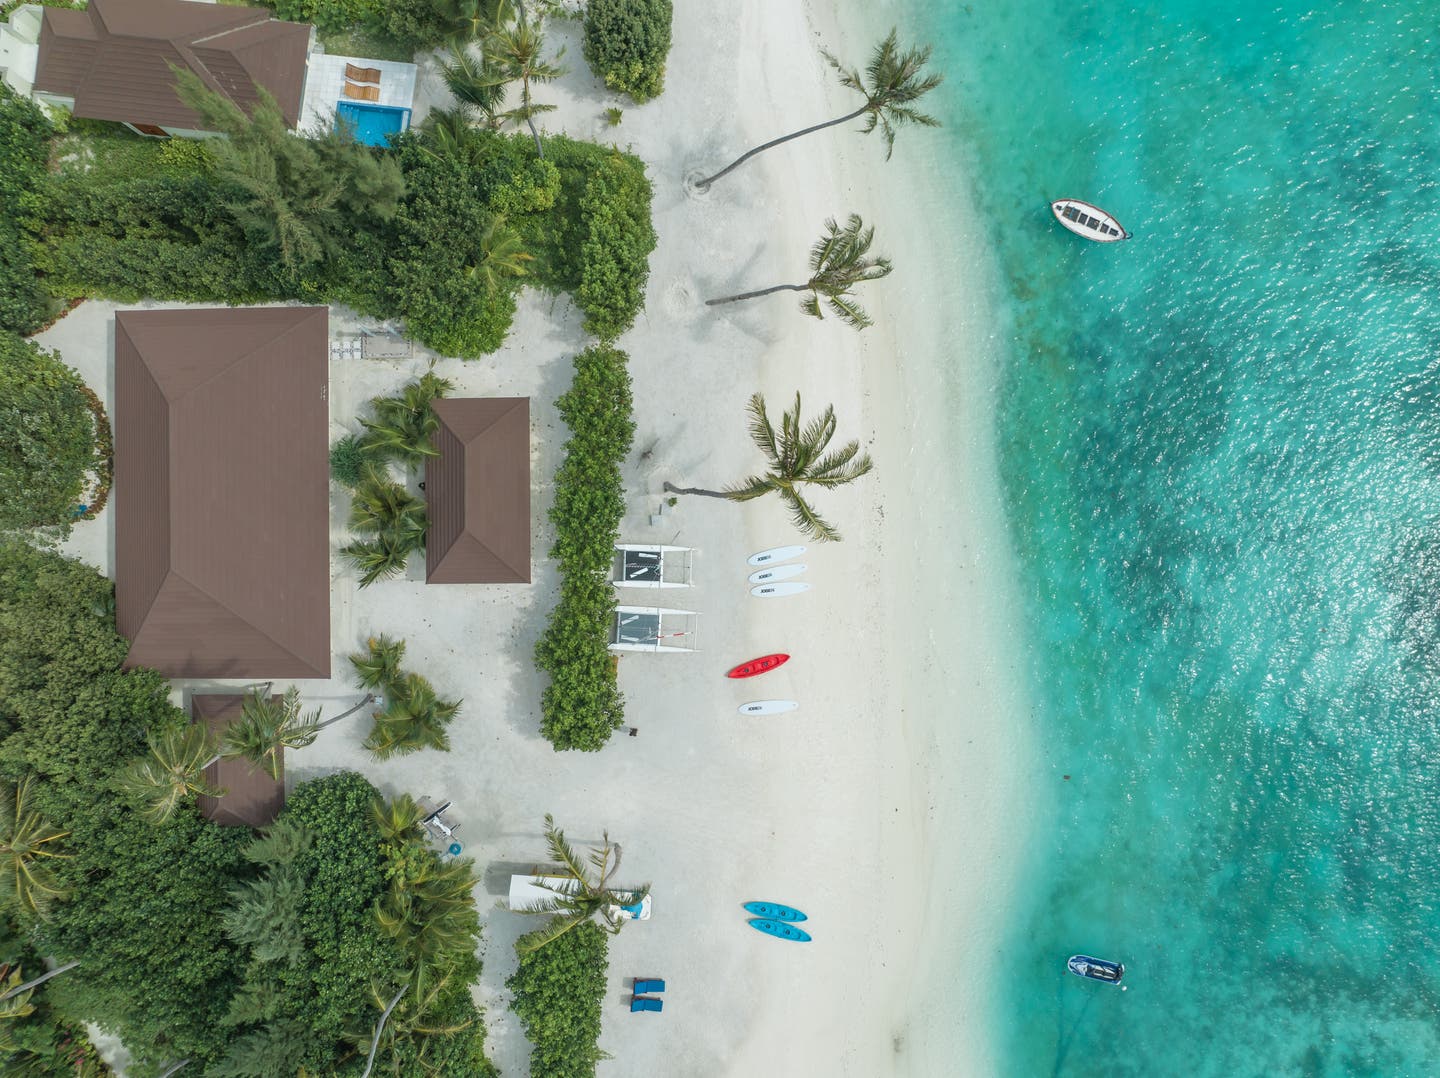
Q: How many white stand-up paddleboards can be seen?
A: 4